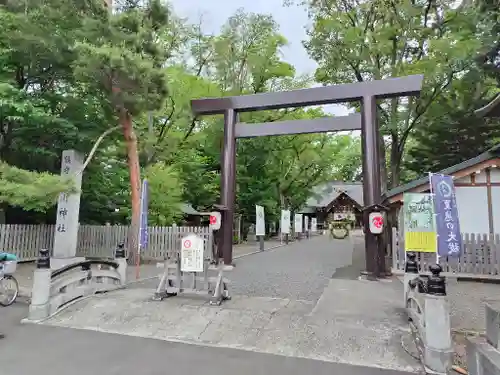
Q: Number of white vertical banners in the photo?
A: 5